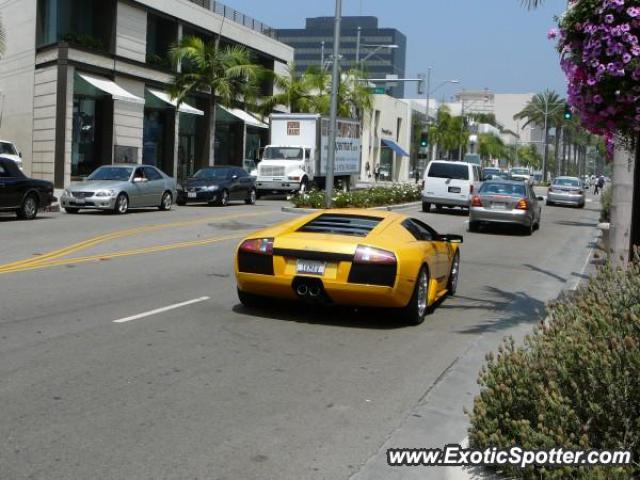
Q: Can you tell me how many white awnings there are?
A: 3